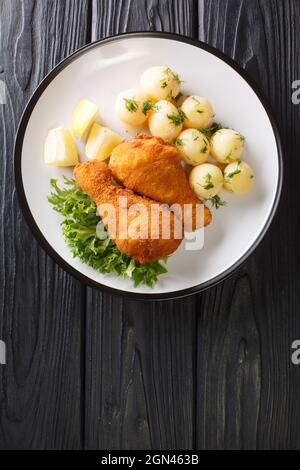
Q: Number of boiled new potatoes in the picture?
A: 8